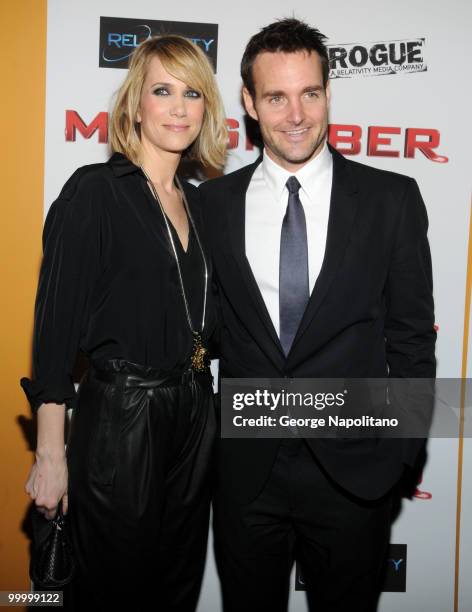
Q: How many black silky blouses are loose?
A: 1